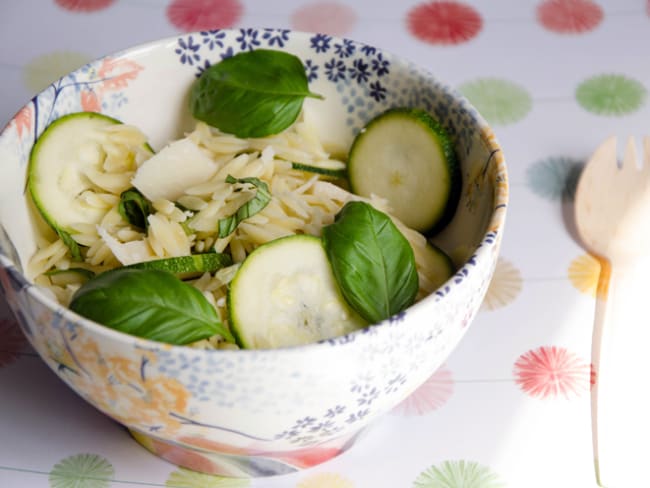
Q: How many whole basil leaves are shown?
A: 3